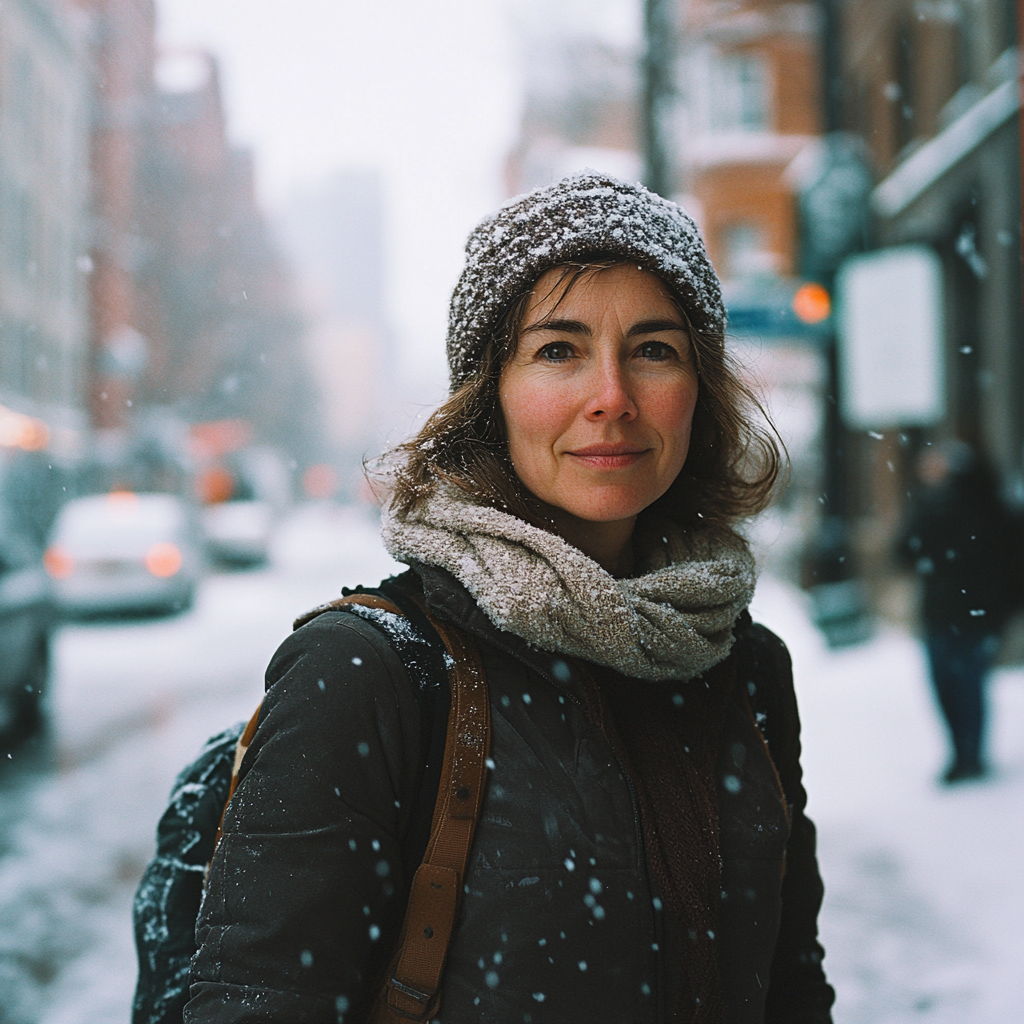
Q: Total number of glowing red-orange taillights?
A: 2